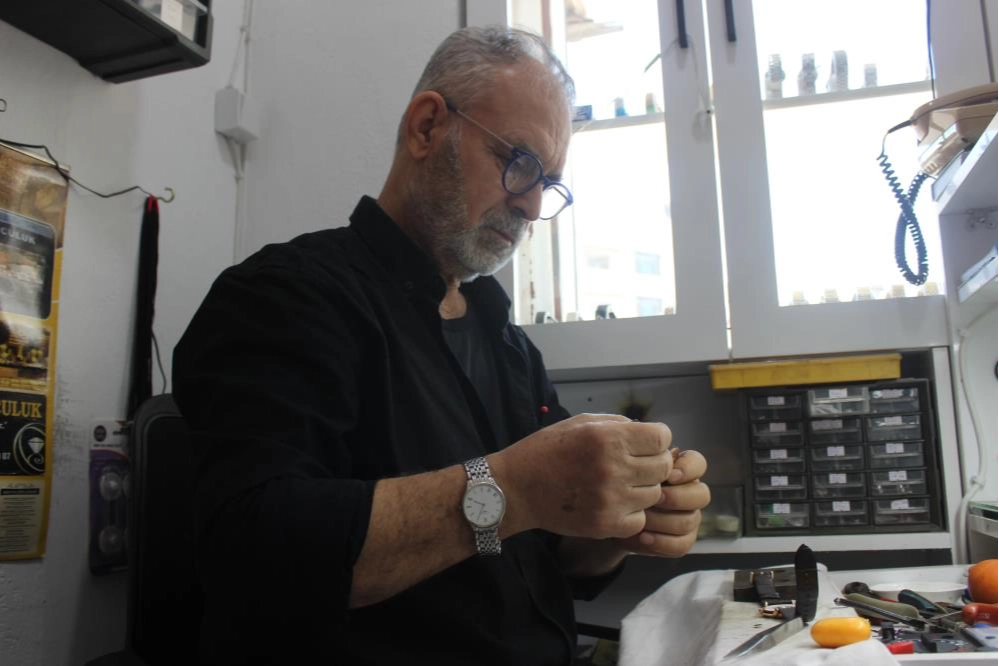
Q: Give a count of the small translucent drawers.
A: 15